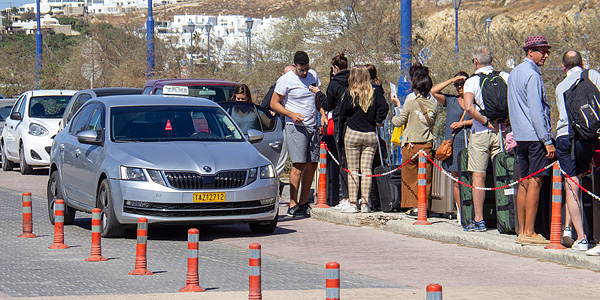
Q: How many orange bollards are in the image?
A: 11